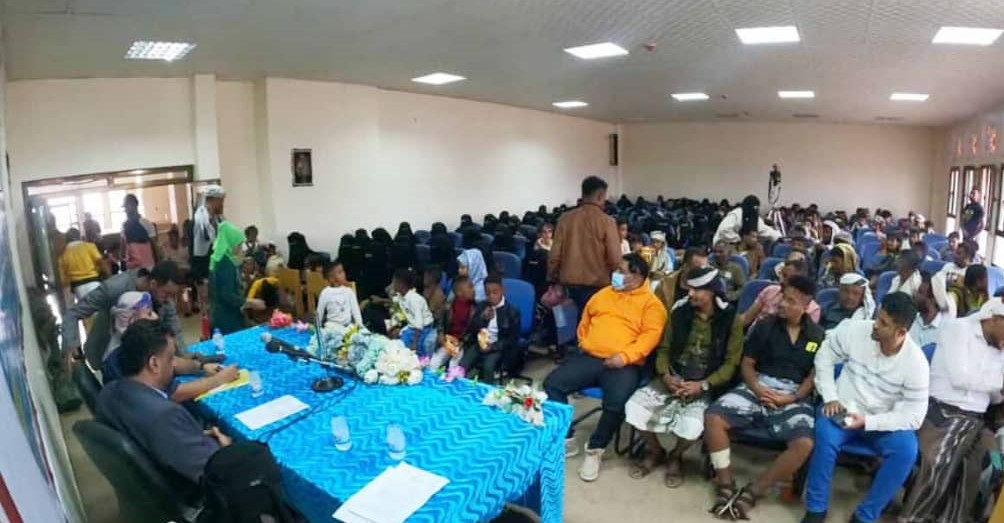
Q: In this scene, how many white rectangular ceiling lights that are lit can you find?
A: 9